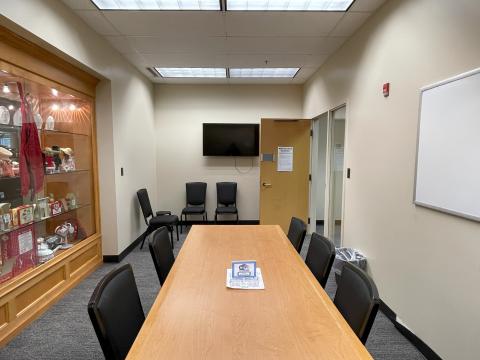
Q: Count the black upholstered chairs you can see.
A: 8